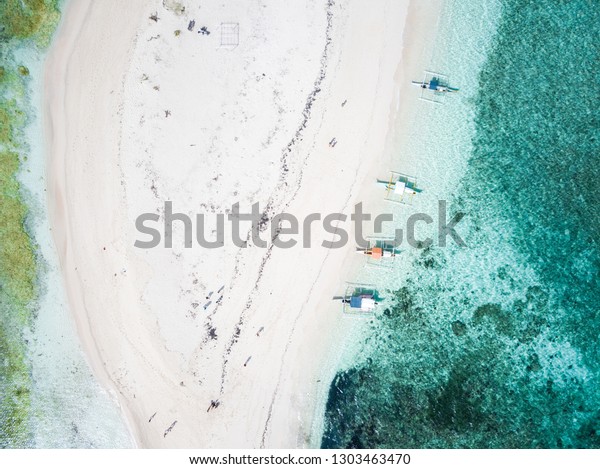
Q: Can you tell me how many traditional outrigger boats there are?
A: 4